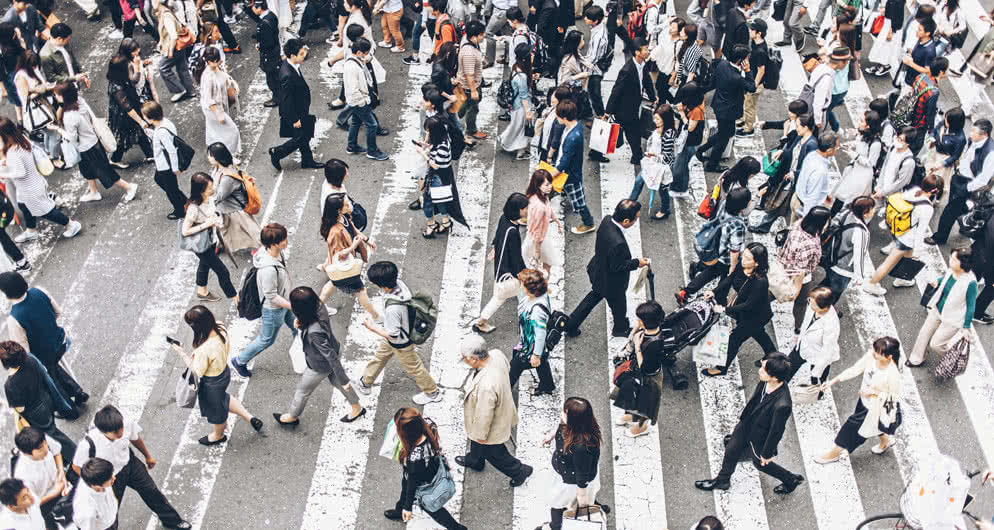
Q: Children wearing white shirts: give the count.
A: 4